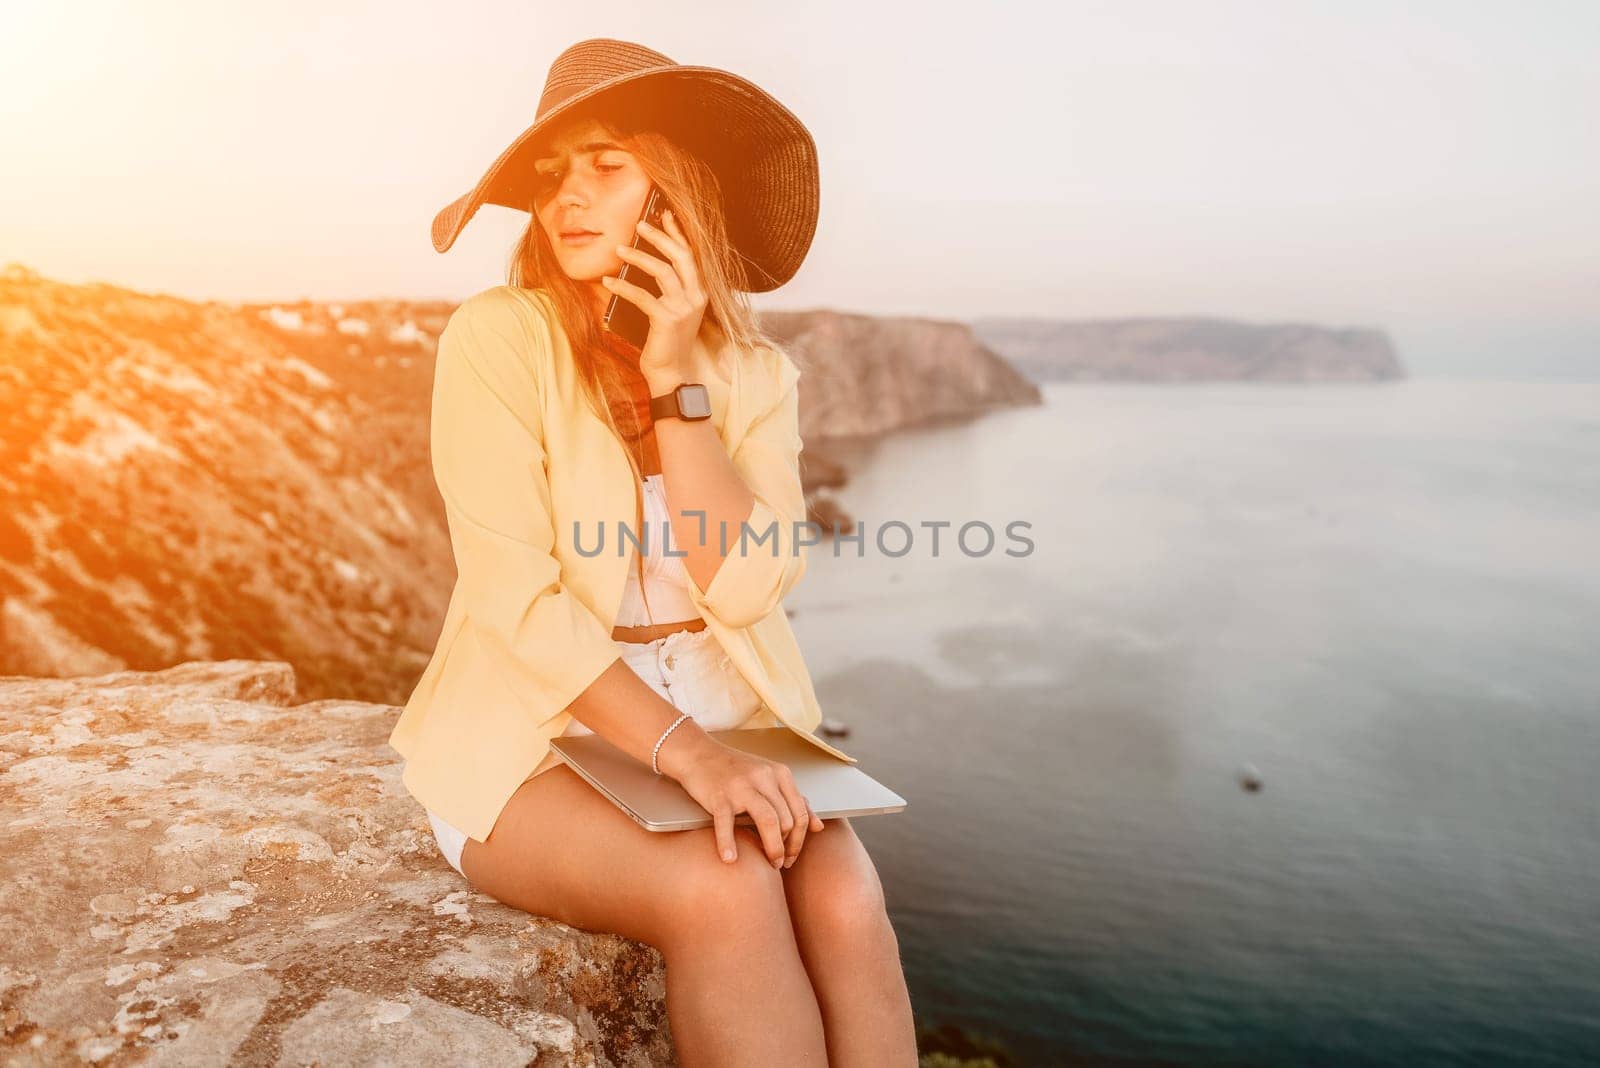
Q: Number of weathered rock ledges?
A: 1